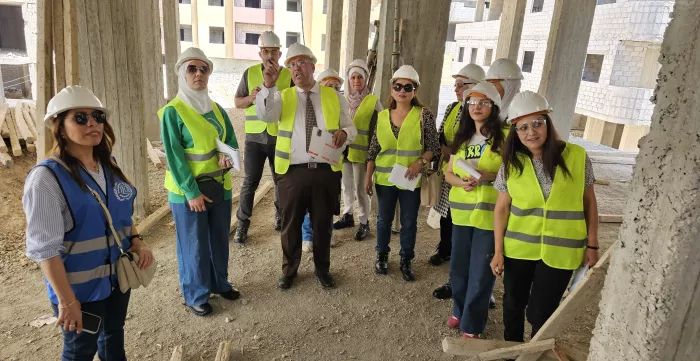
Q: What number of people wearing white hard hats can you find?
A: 11